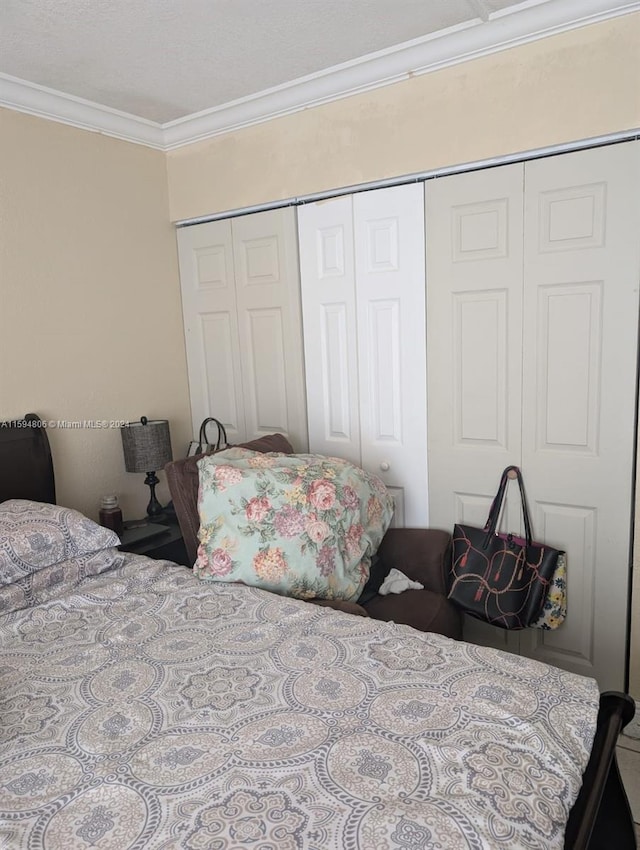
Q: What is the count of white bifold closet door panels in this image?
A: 6